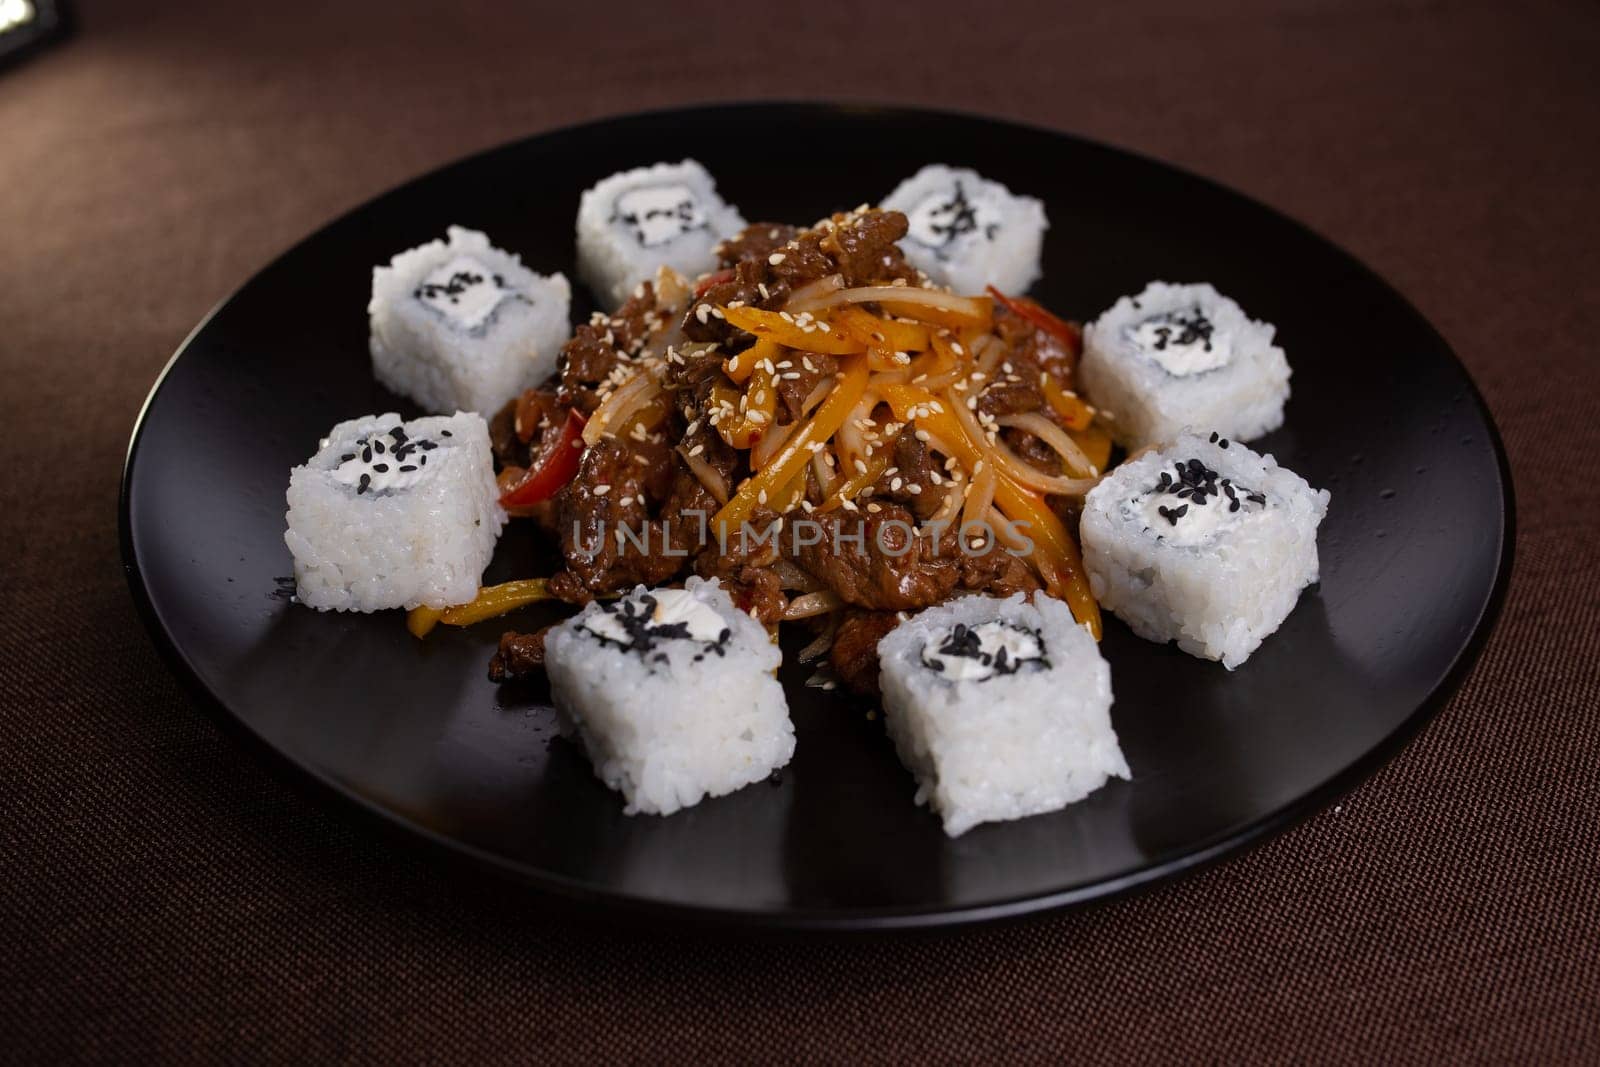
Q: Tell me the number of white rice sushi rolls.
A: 8